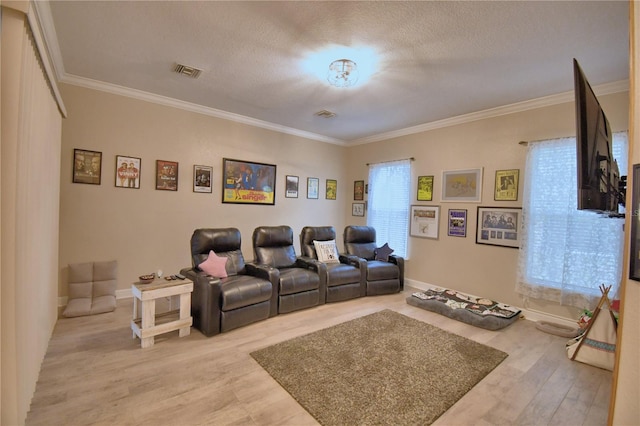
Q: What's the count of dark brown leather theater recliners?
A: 4